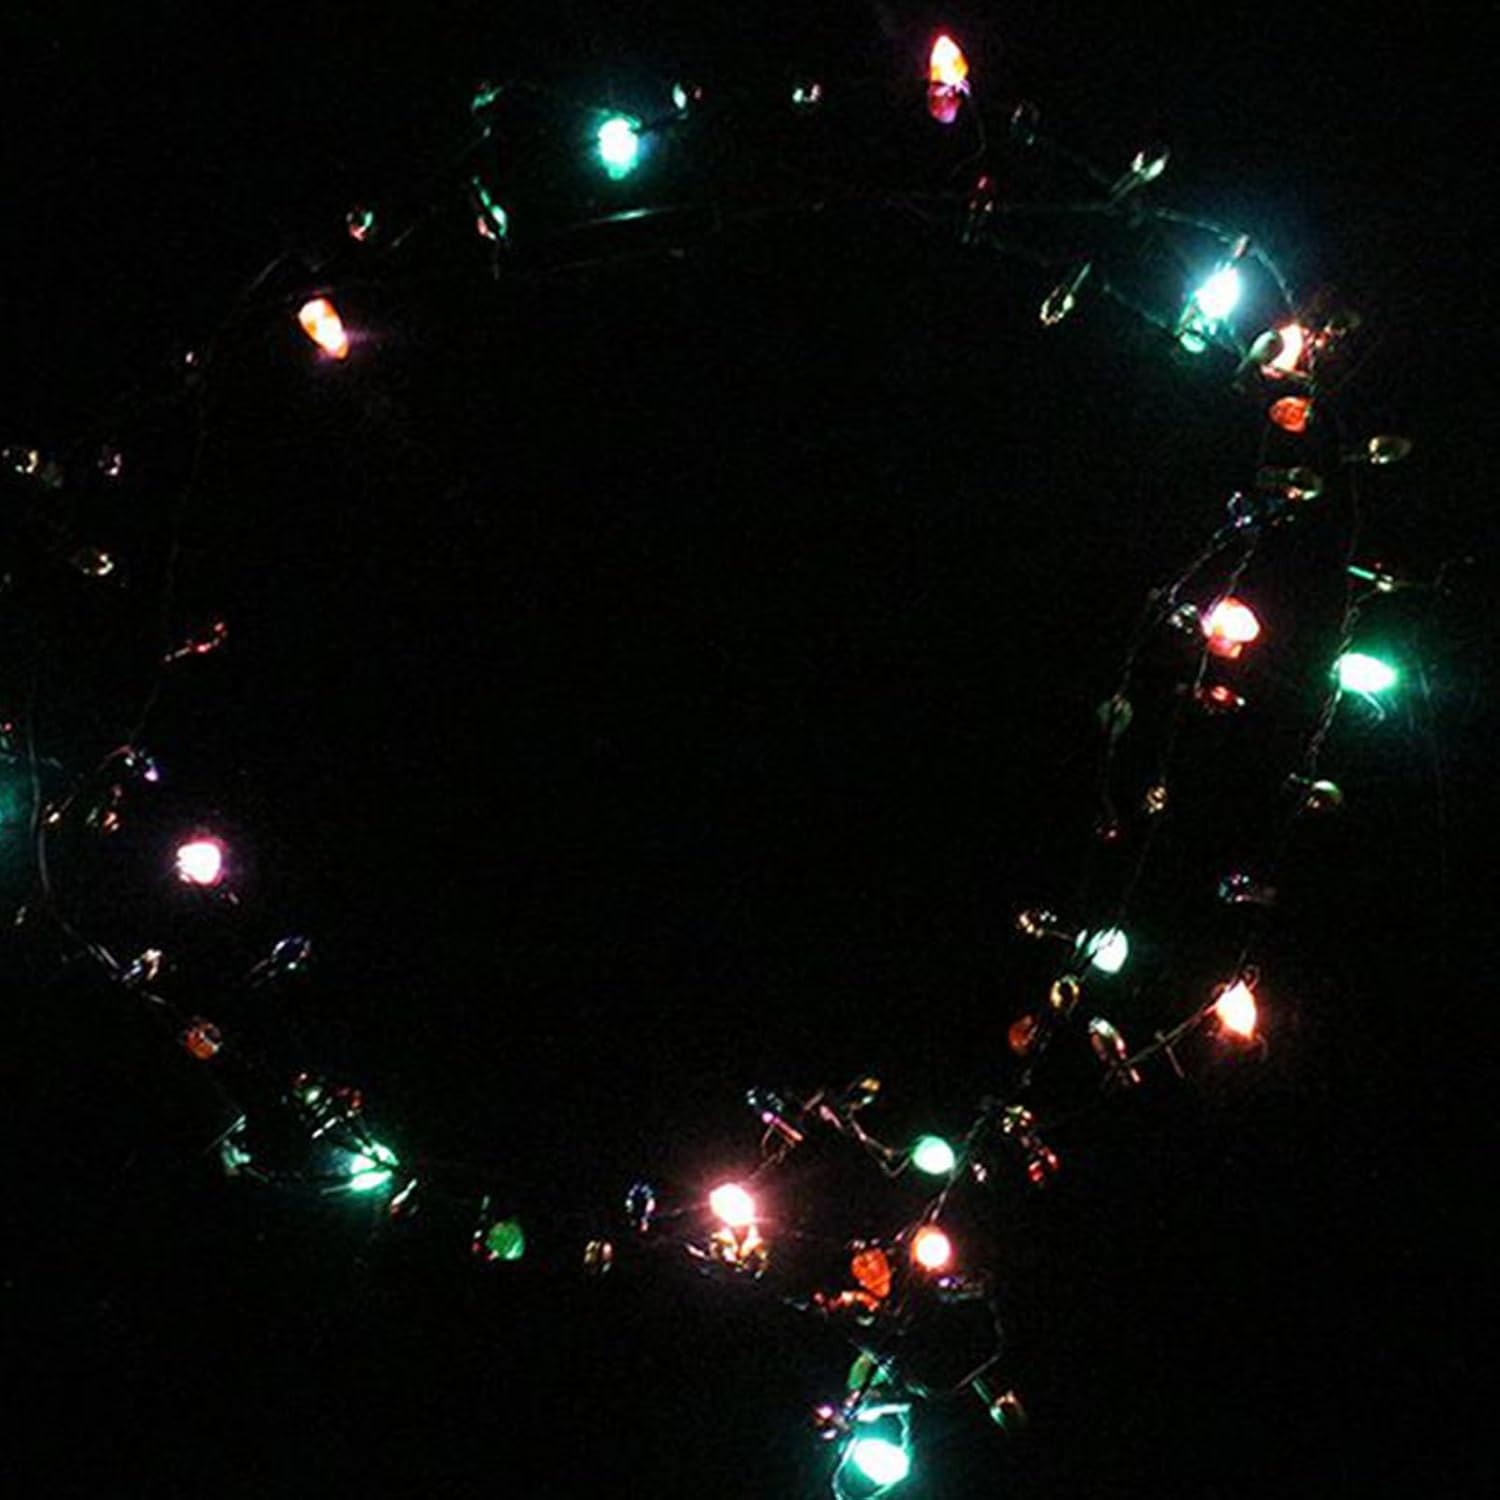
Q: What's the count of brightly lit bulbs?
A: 15